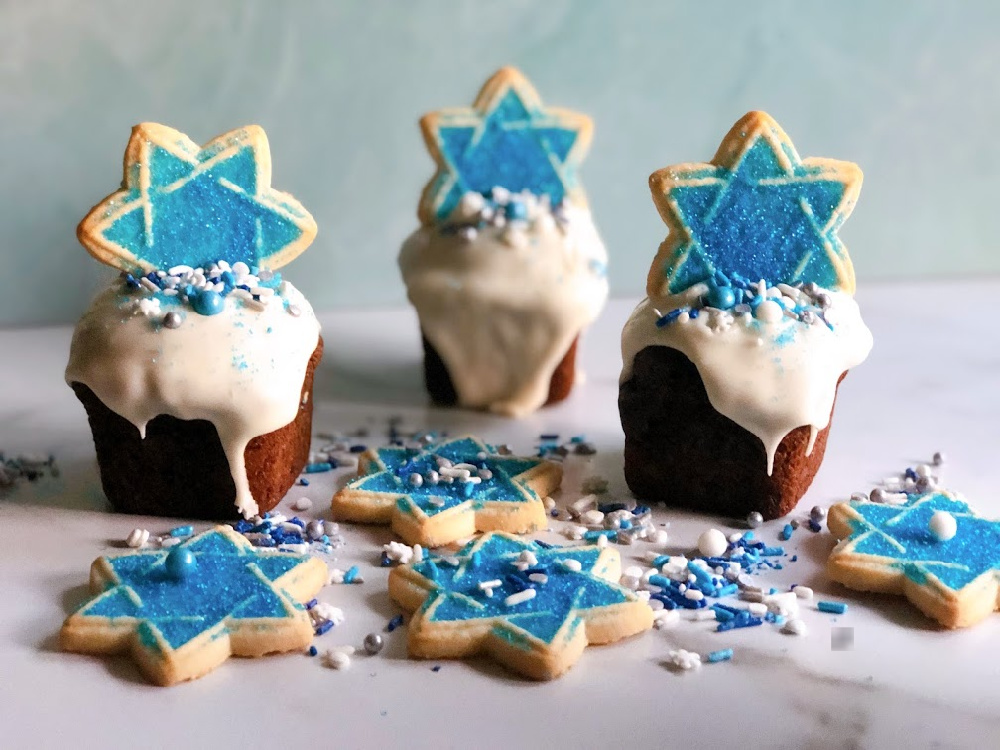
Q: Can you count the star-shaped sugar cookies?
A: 7